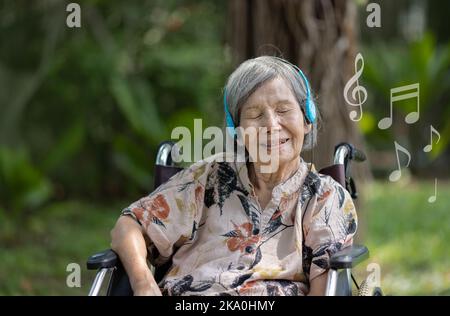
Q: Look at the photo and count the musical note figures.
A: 5